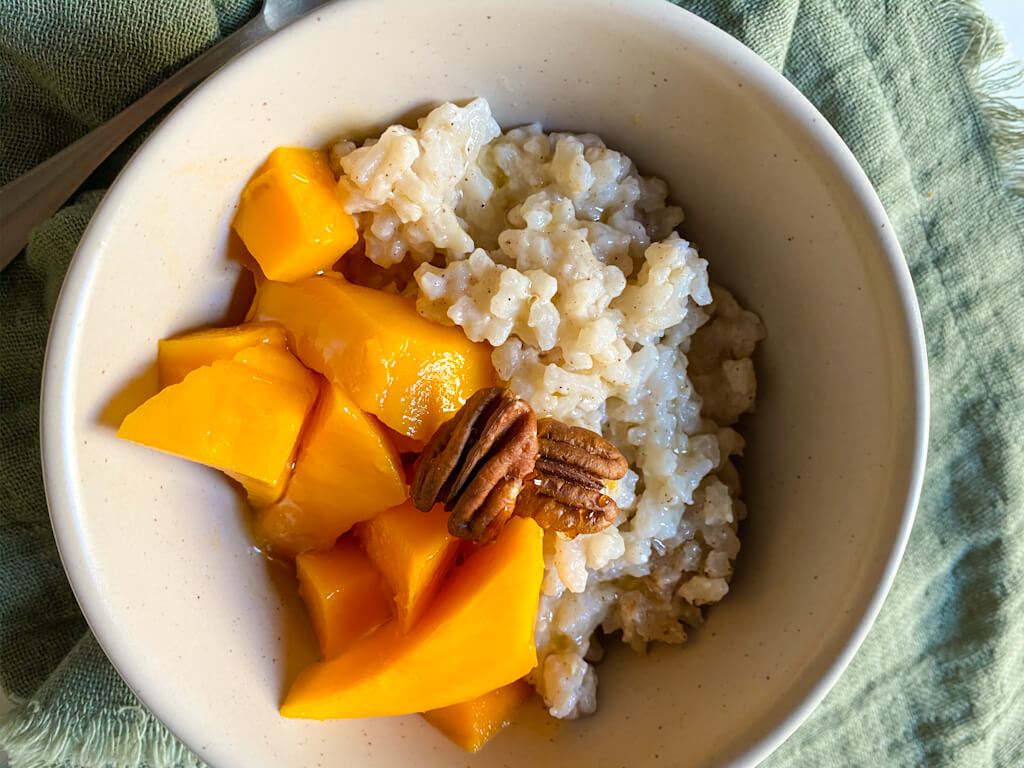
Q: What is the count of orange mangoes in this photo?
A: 9